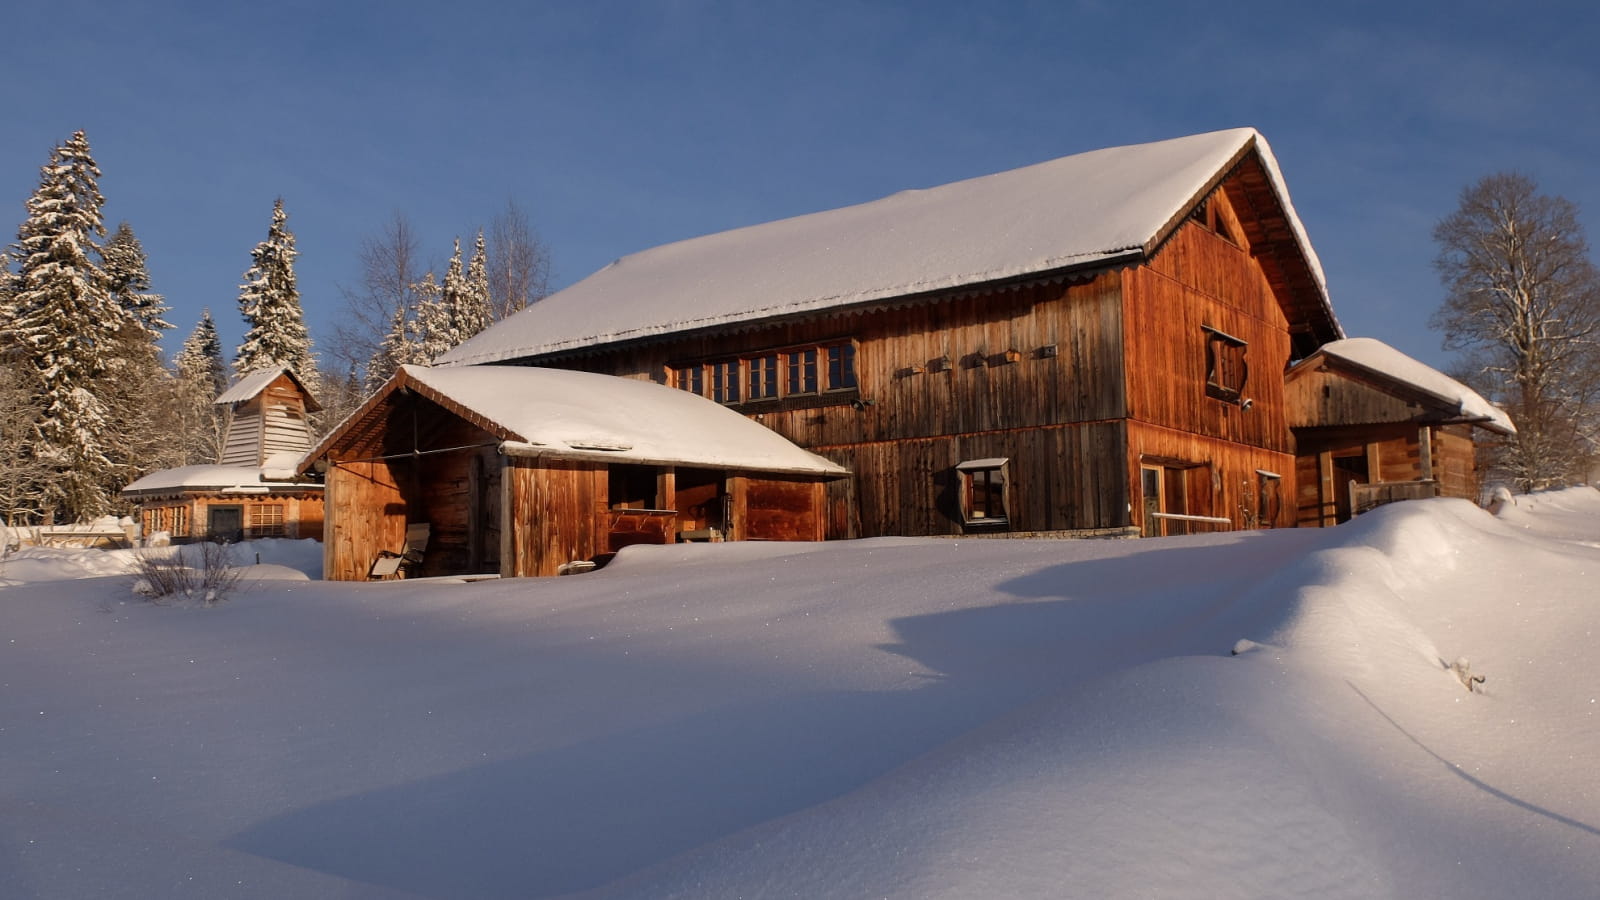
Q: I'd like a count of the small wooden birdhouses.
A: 5